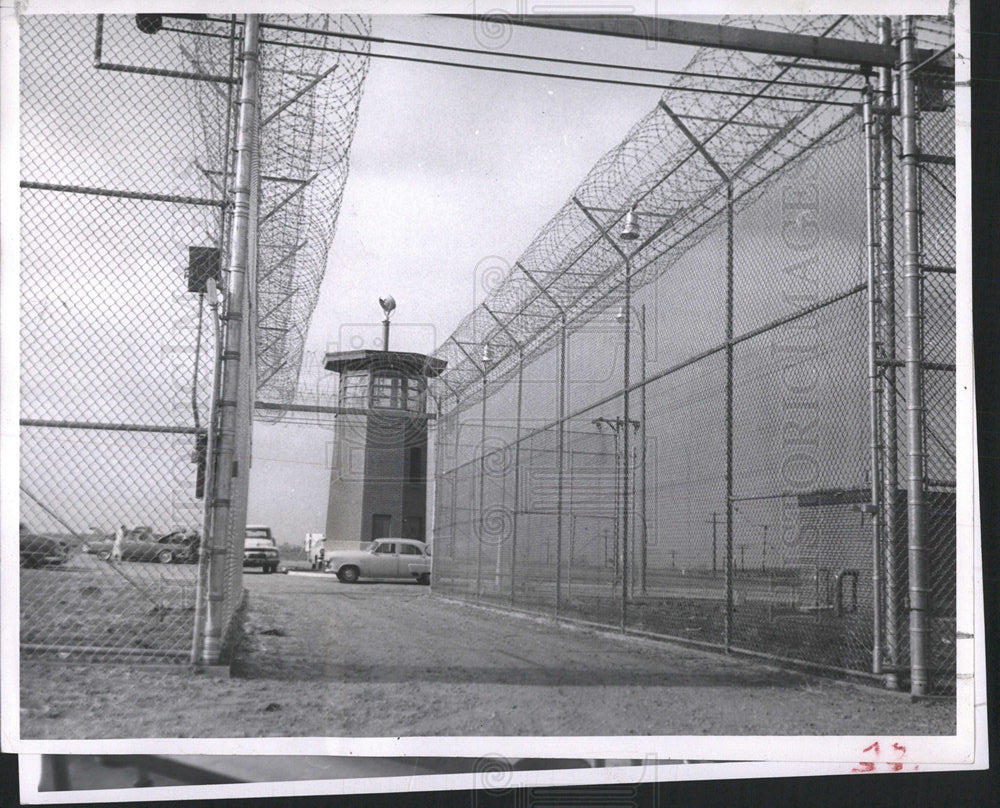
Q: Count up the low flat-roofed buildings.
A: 1